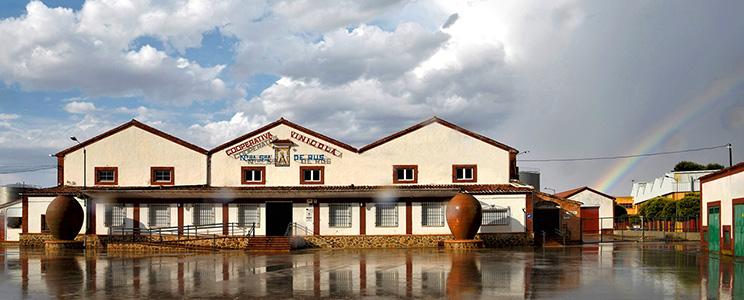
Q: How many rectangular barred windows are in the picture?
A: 8